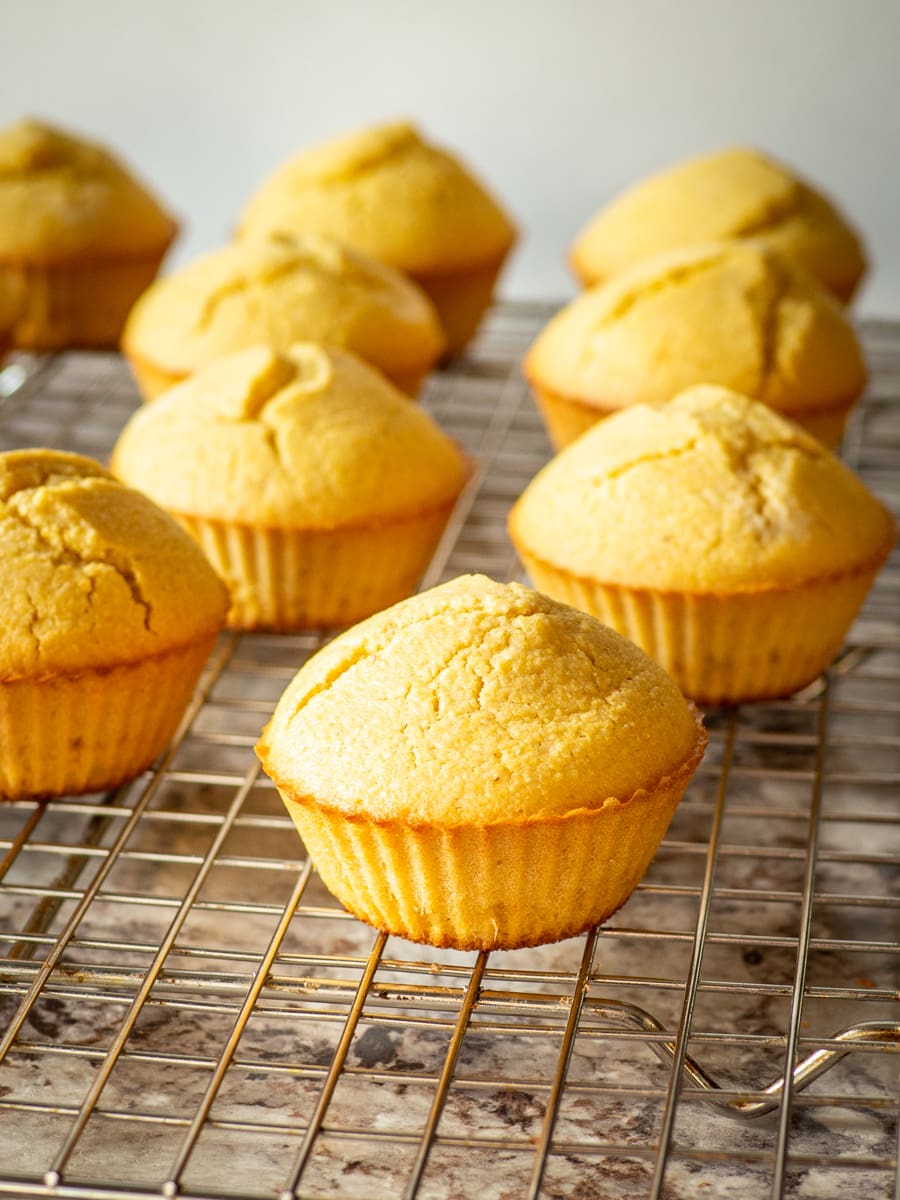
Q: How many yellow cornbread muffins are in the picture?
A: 9